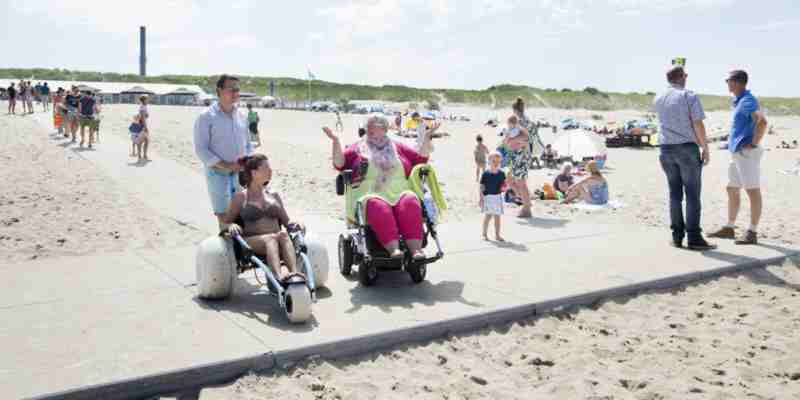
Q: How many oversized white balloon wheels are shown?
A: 3